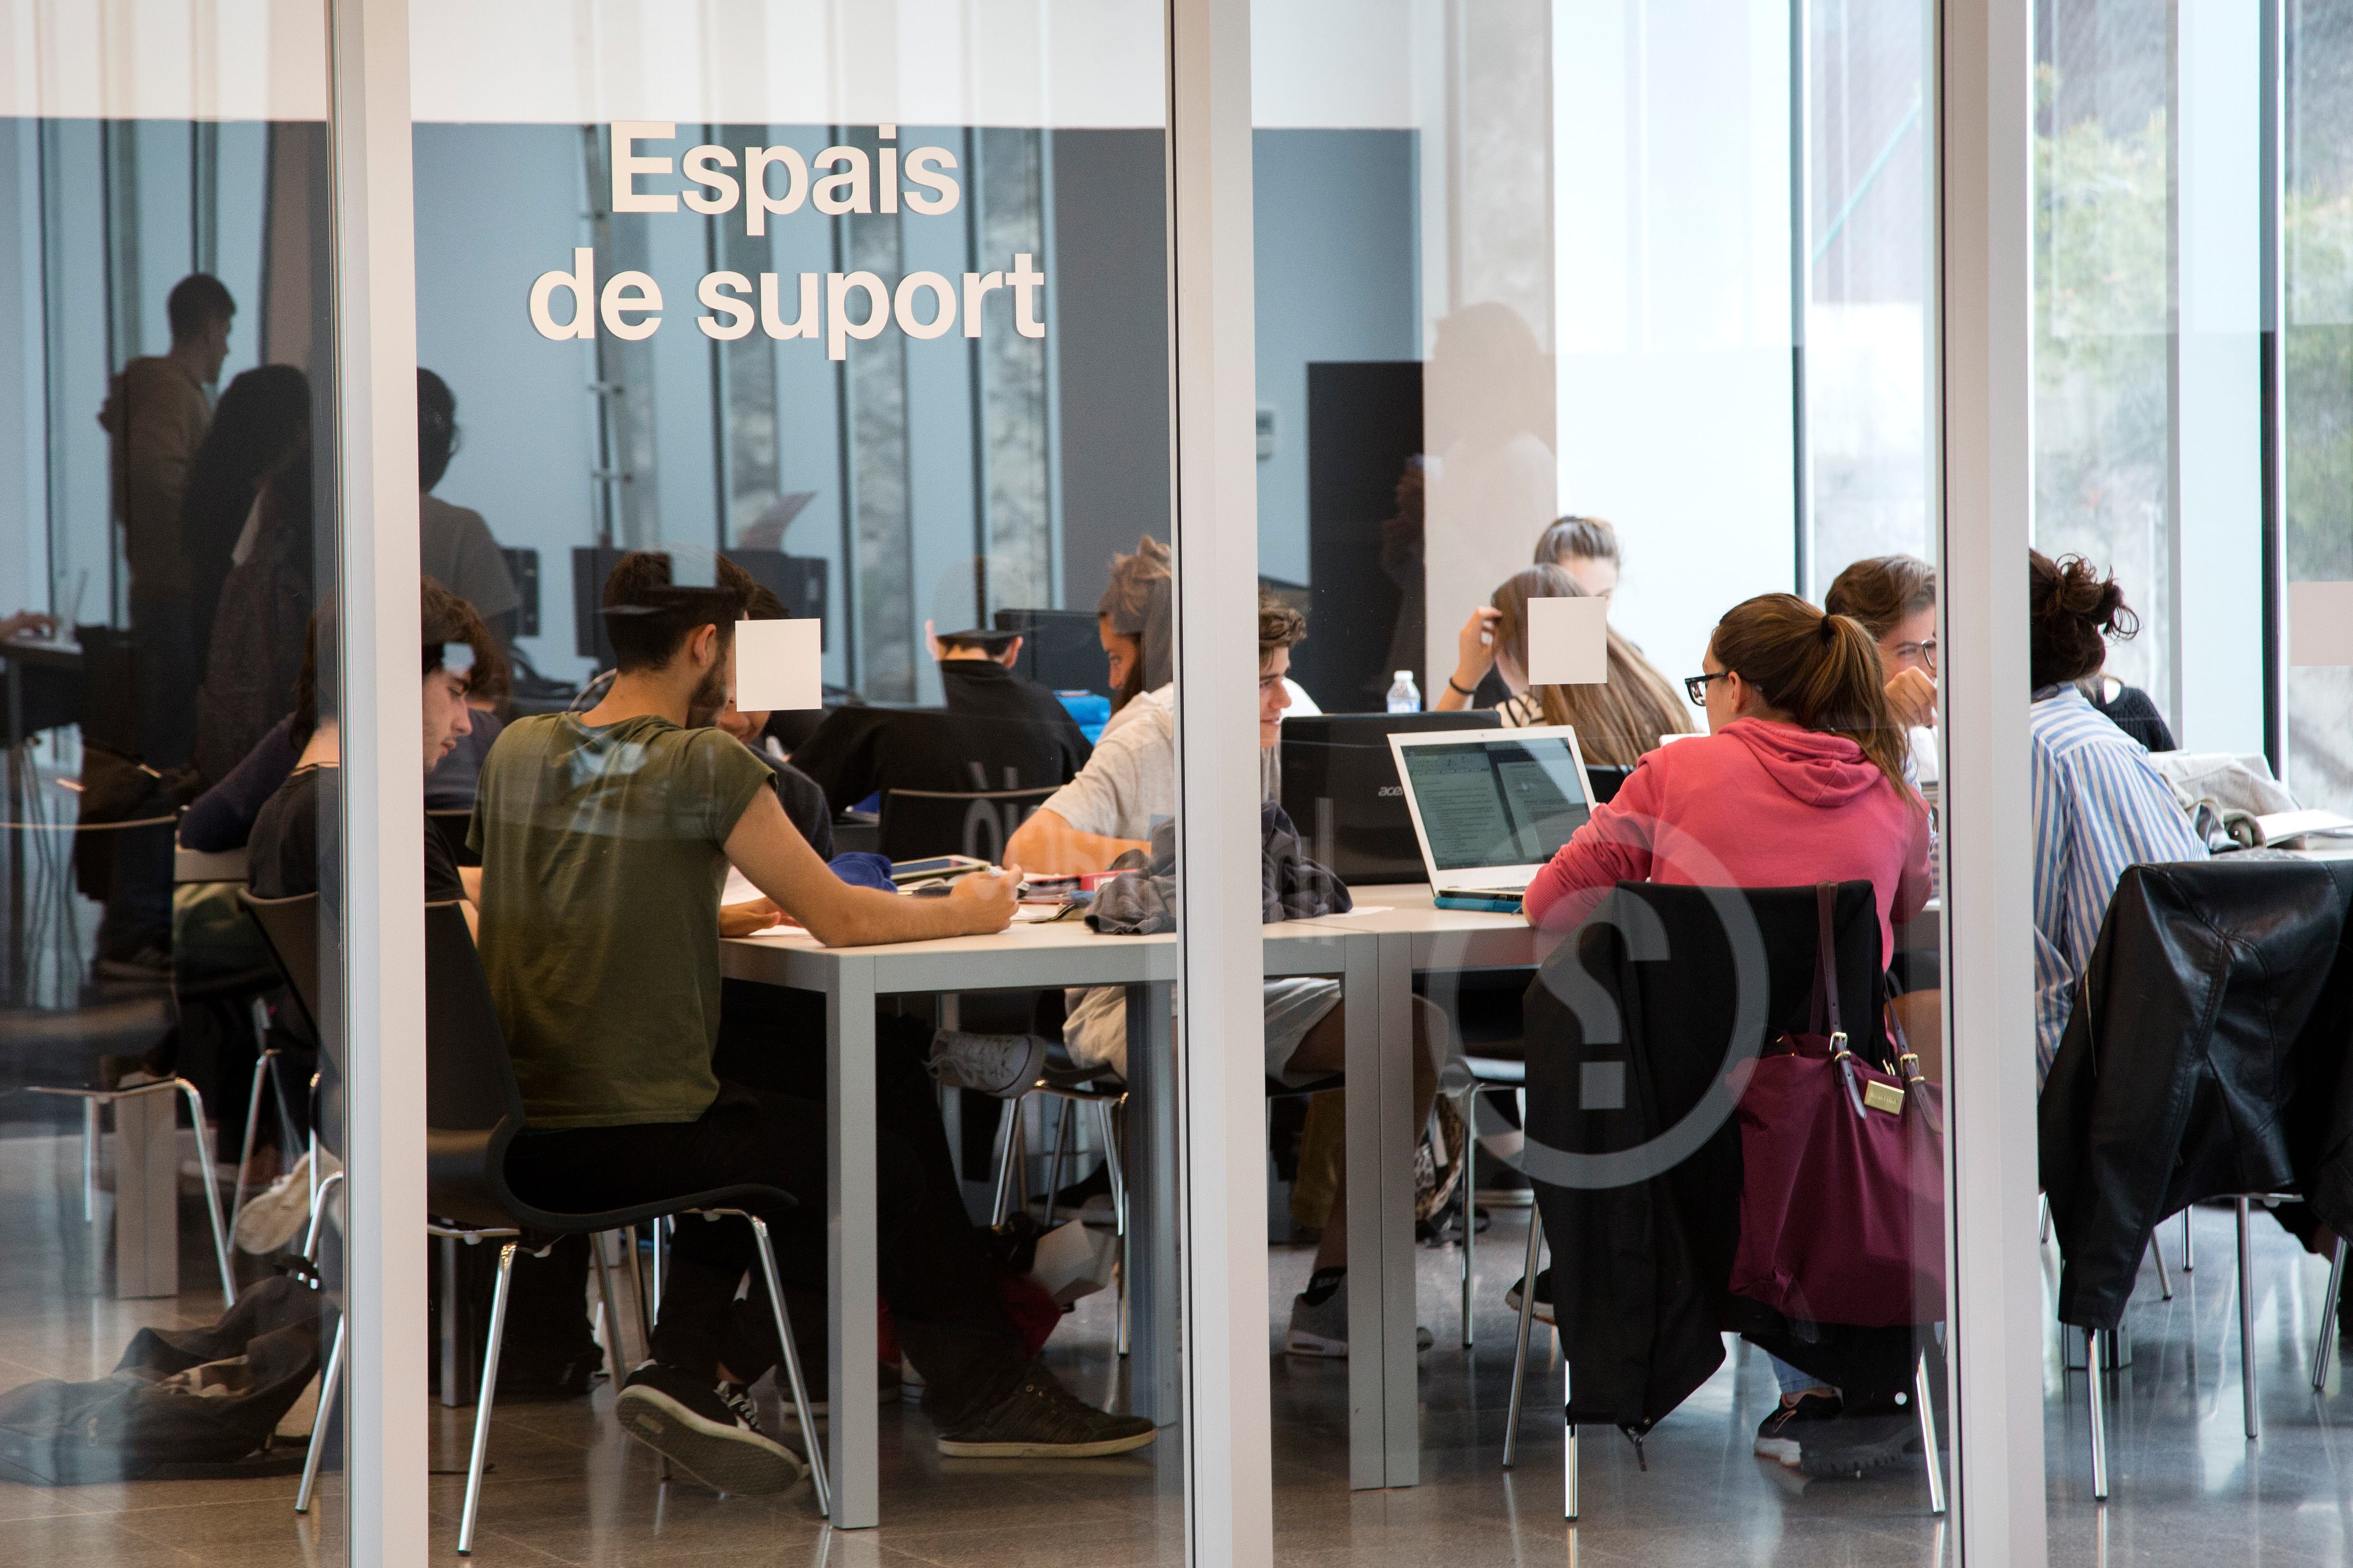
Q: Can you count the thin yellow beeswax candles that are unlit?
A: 0